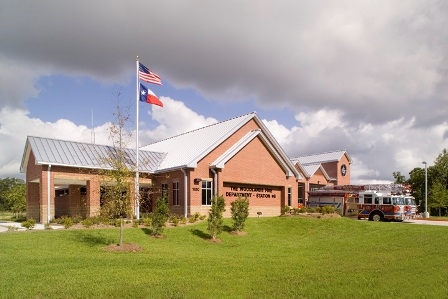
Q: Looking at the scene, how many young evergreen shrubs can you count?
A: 3